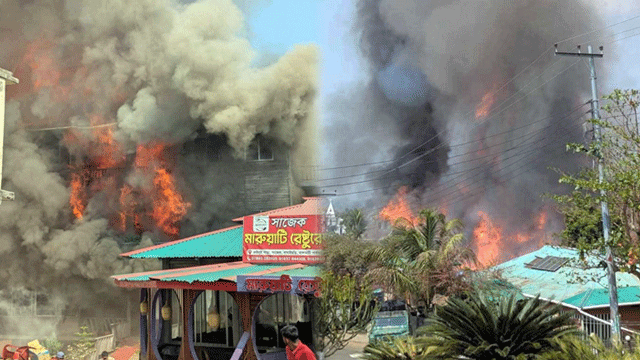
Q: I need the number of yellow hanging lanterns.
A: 3